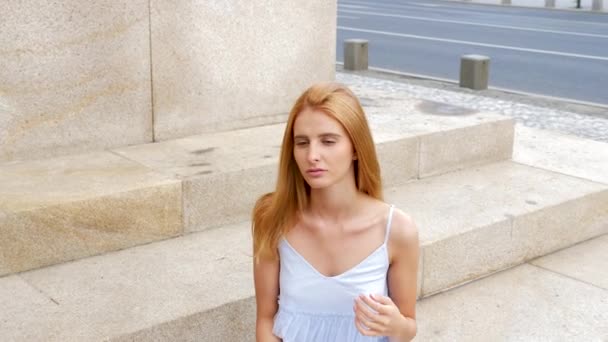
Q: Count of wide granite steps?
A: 2